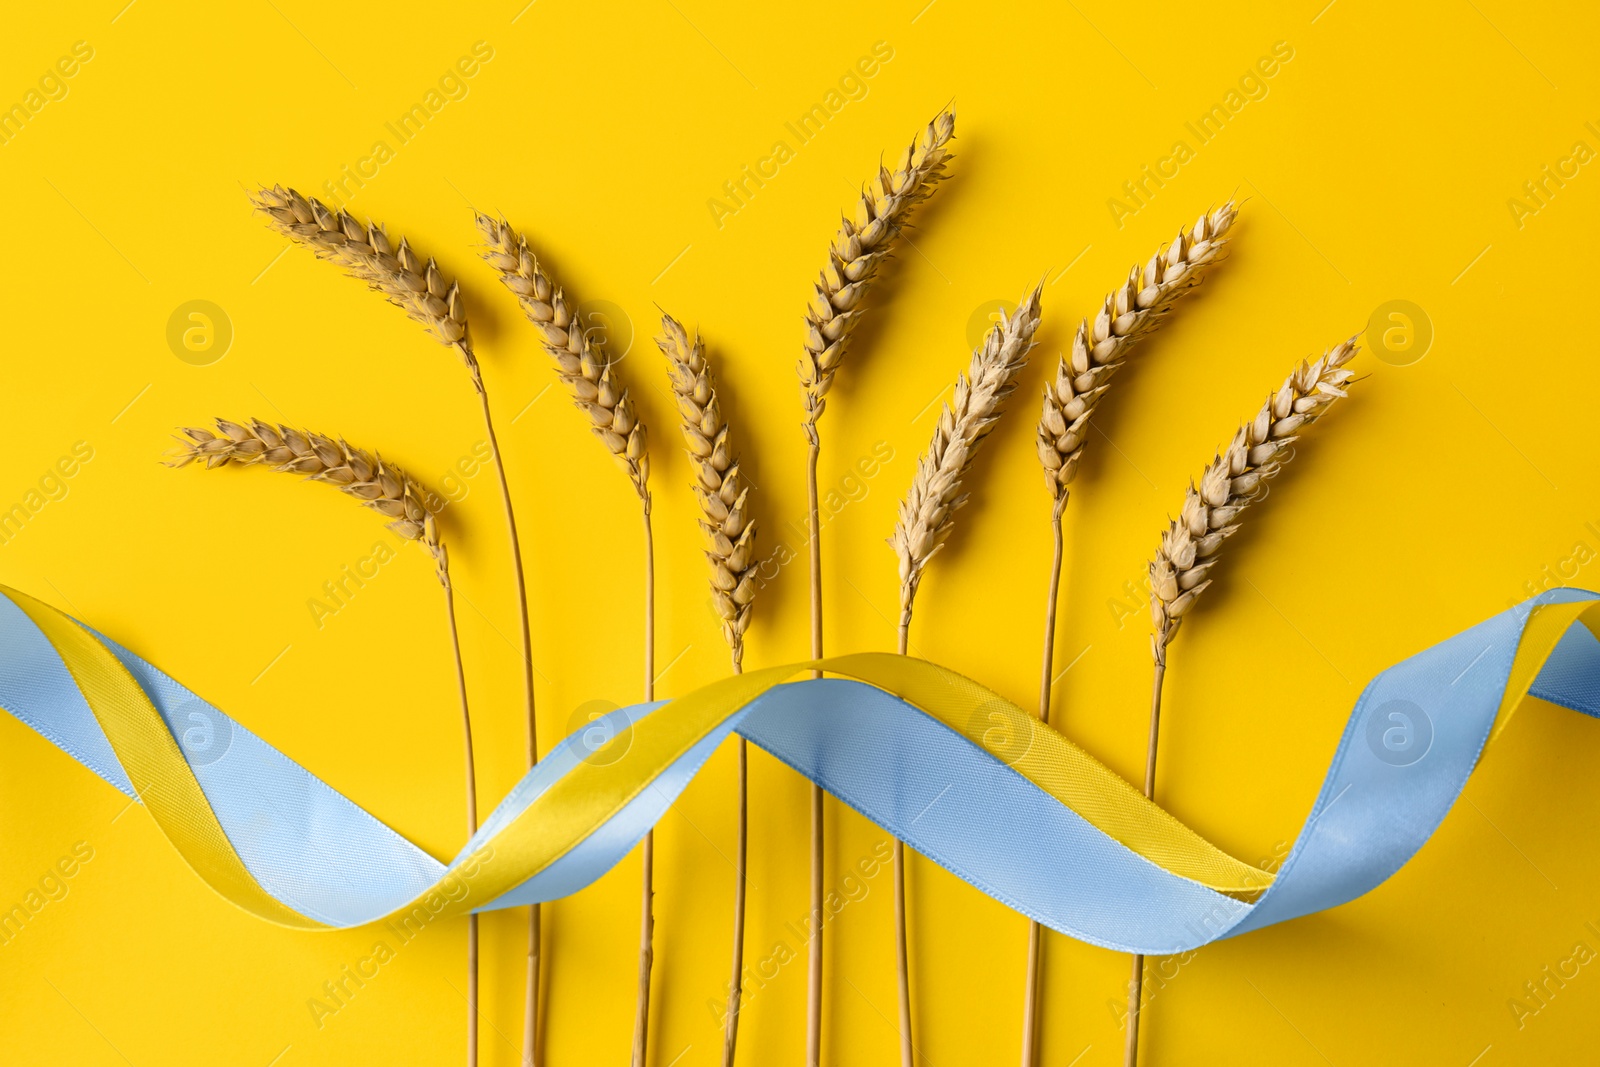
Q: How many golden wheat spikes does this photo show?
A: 8